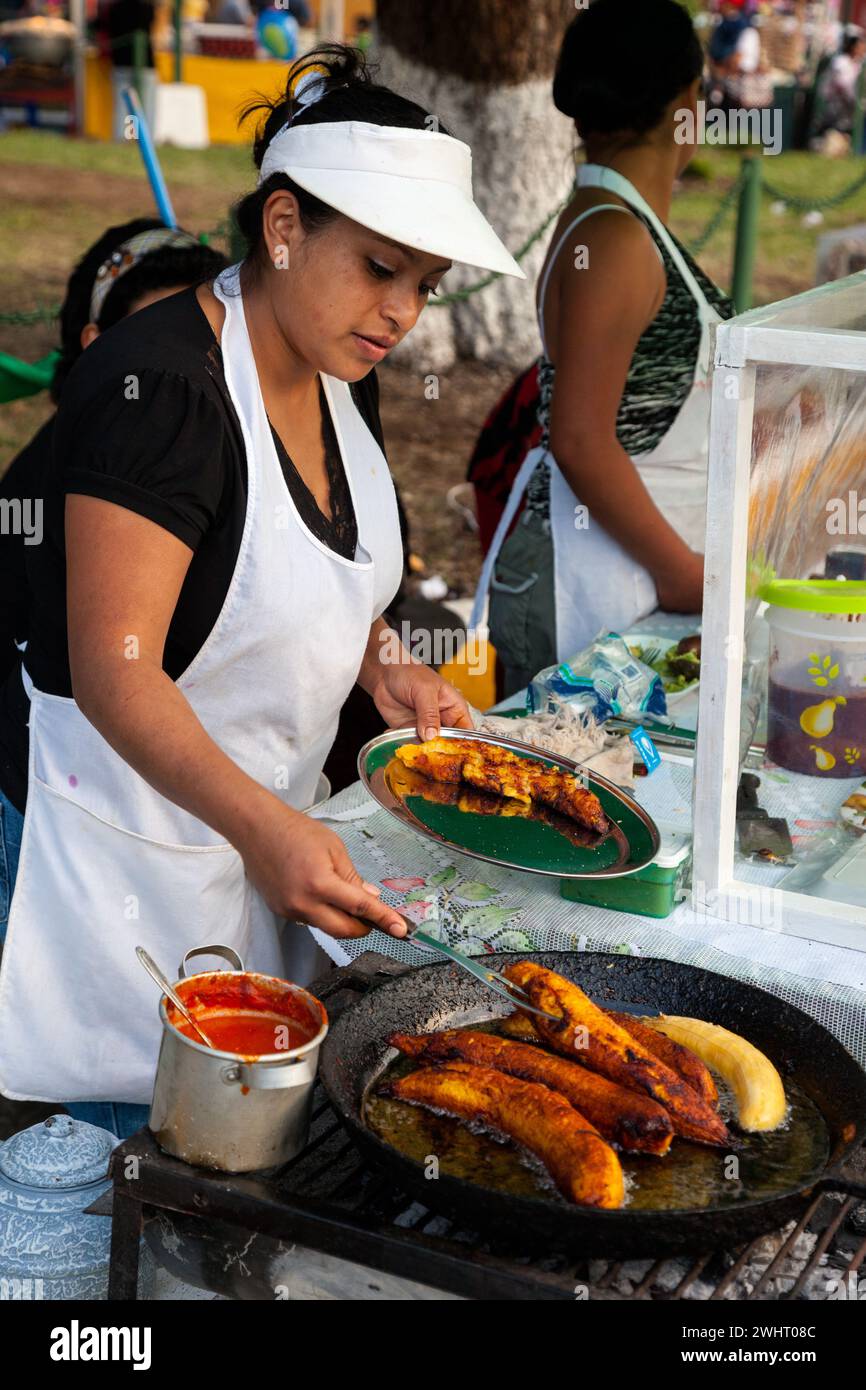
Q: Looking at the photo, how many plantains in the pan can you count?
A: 5